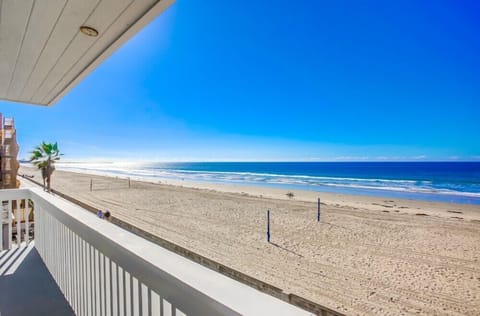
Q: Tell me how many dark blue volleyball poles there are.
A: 2